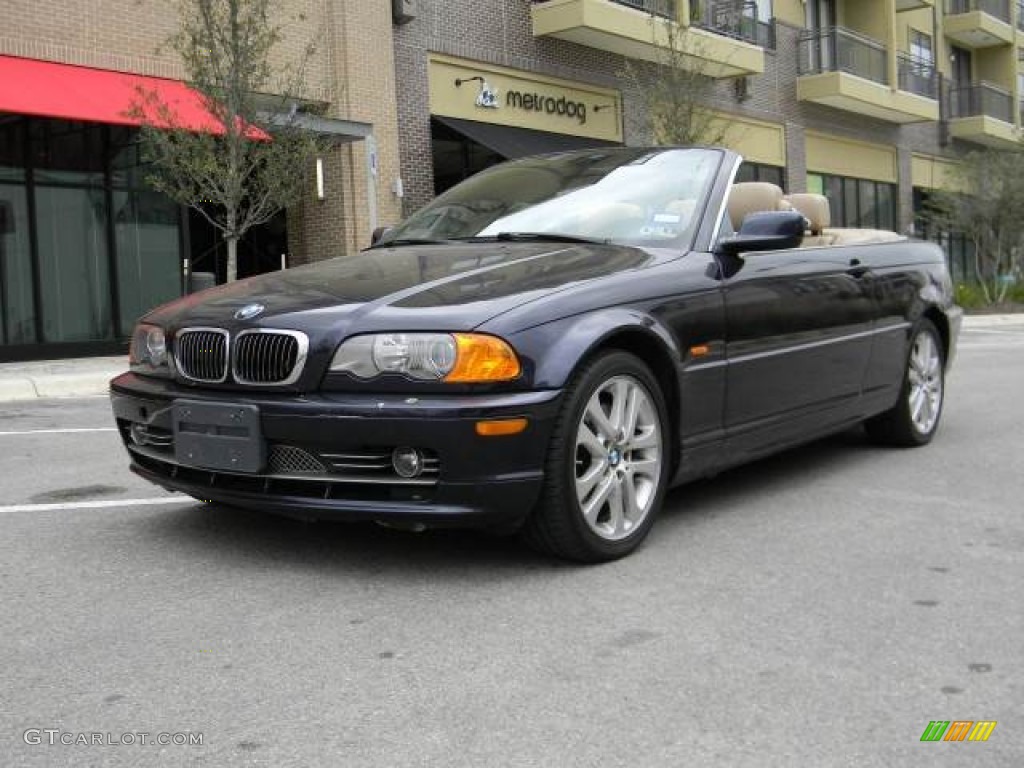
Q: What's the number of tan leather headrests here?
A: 2